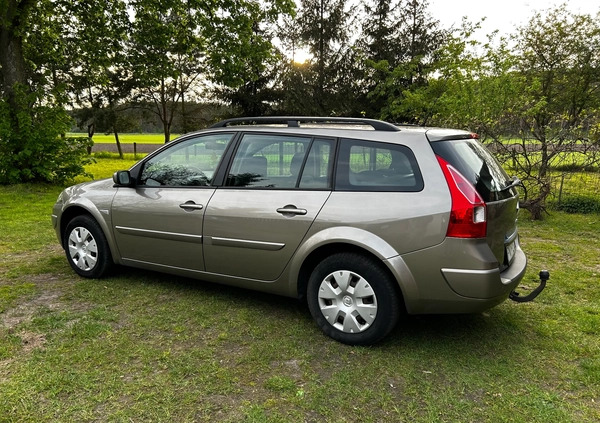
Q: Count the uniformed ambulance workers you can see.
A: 0